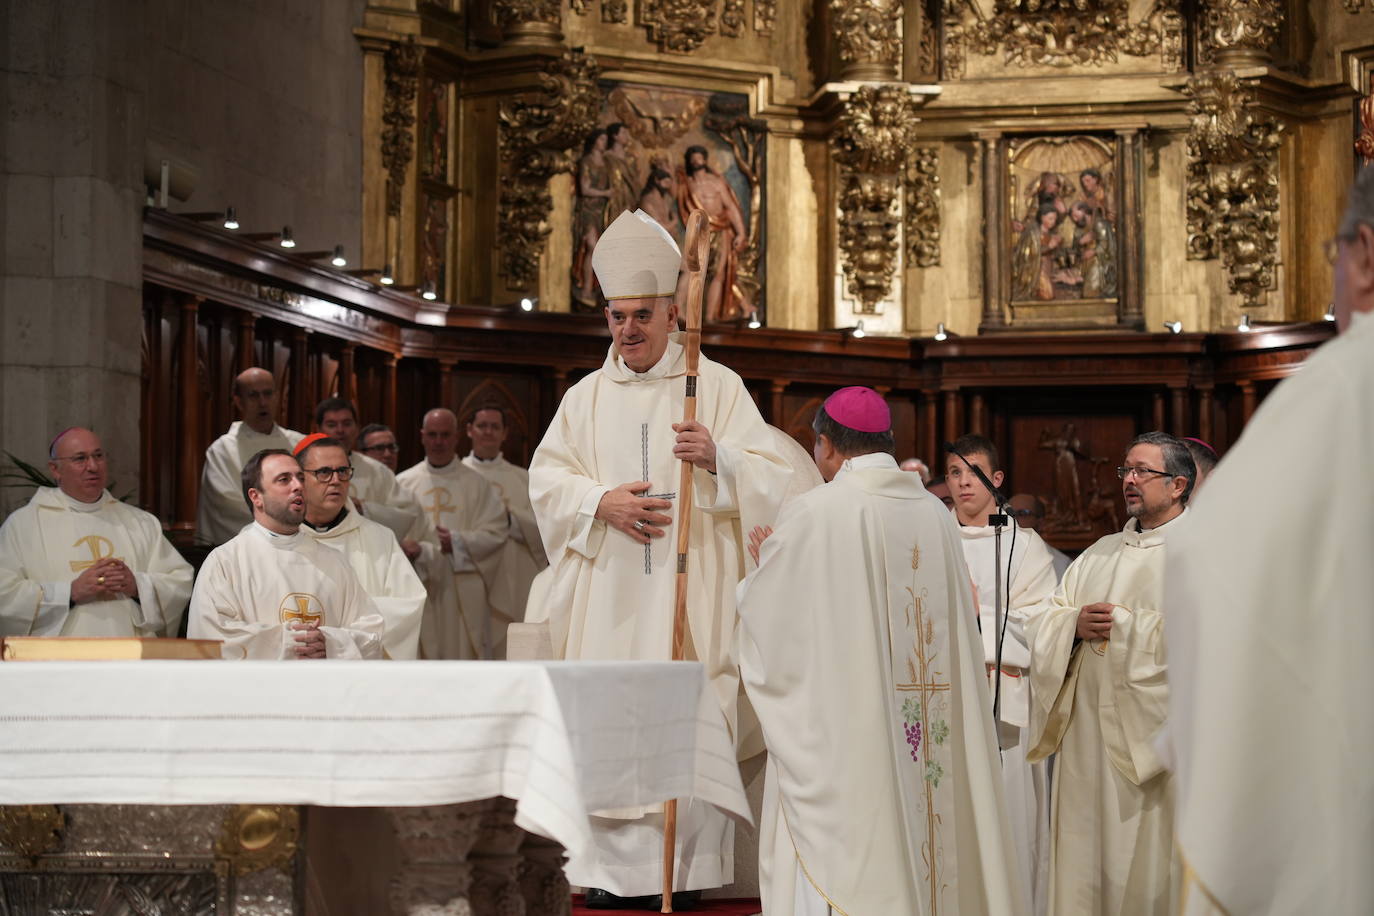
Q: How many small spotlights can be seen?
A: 12